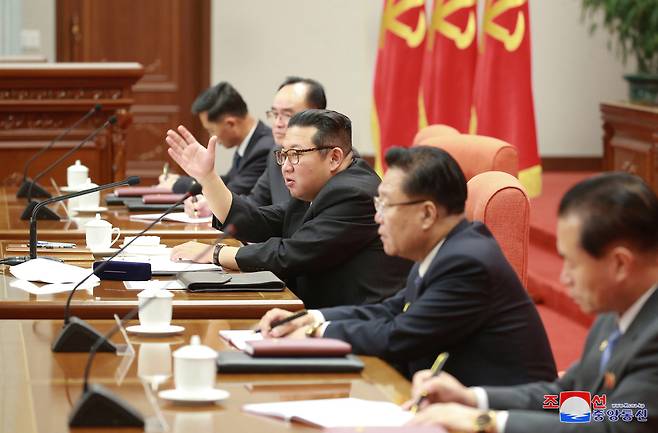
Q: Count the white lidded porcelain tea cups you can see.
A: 5